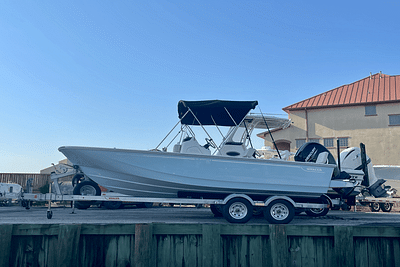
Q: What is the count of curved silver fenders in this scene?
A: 2